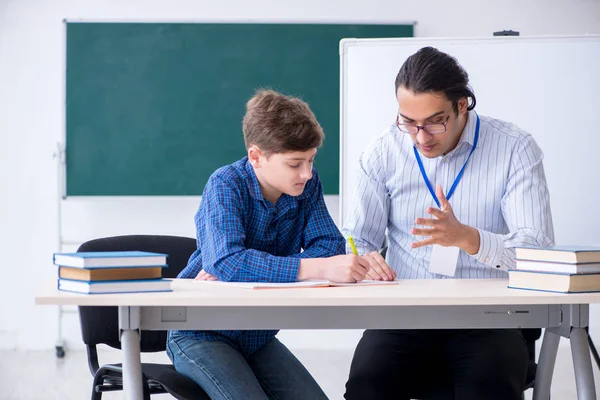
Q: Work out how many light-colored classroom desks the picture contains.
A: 1